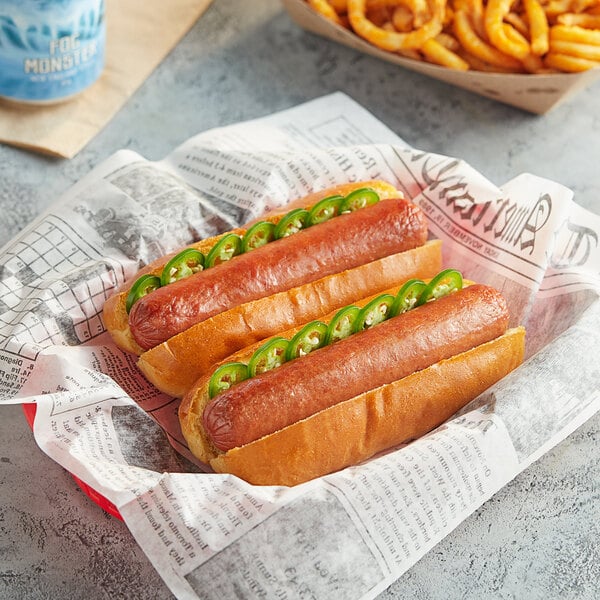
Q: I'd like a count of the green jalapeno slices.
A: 14